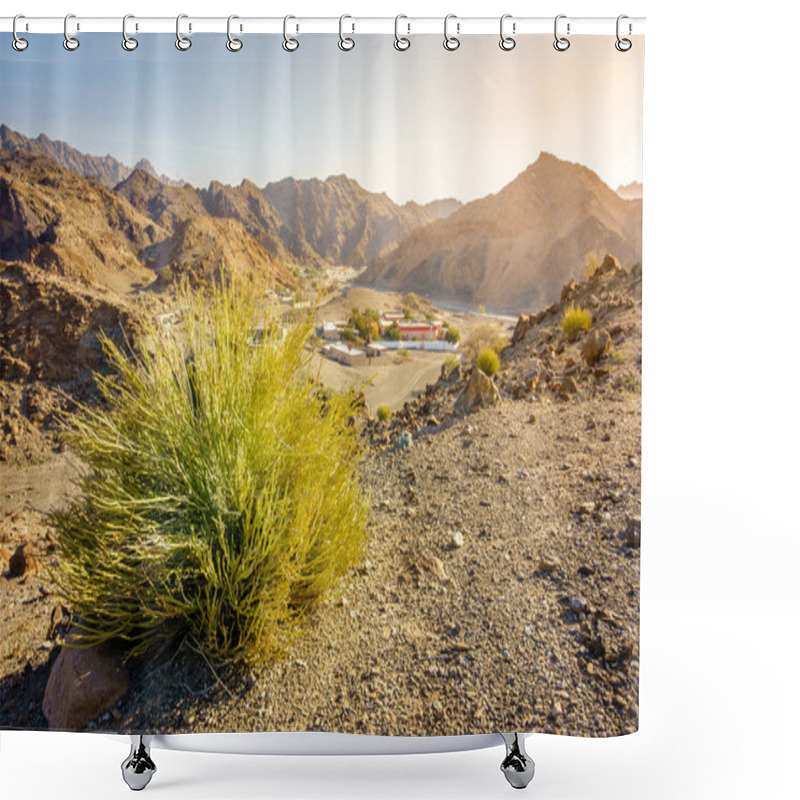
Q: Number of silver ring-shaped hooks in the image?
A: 12